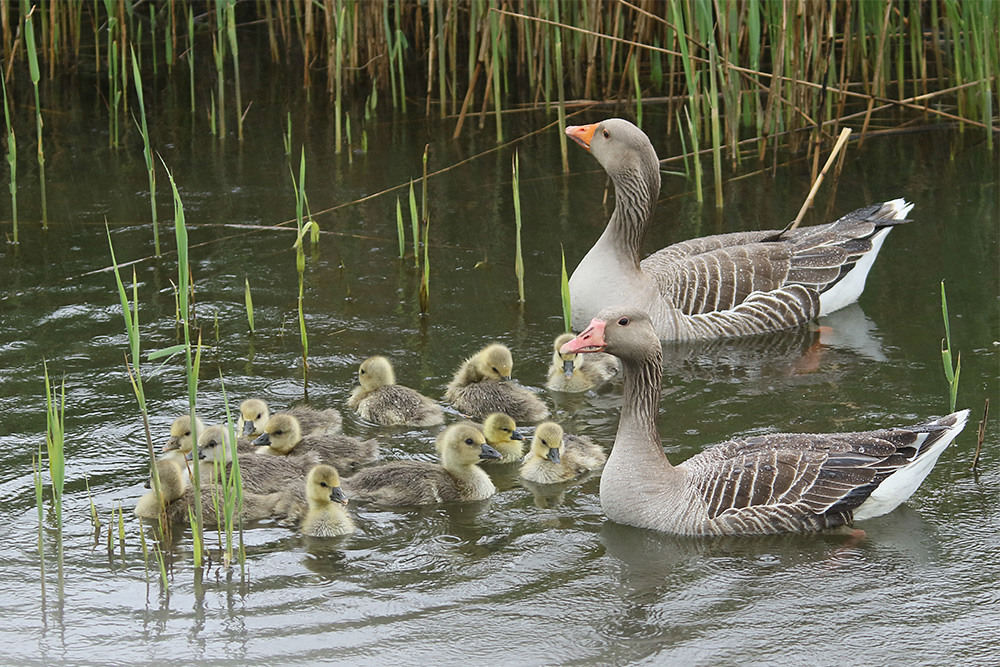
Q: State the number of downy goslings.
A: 12